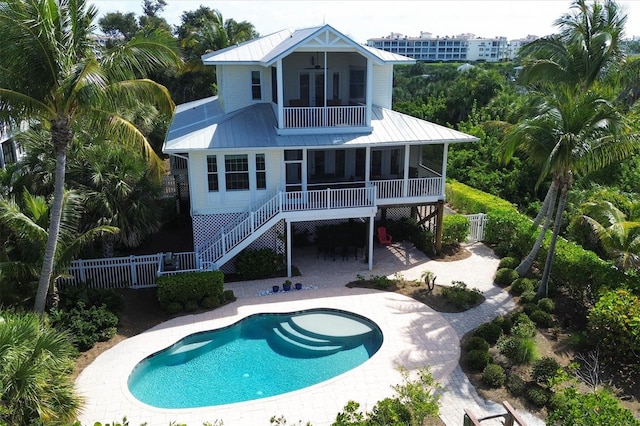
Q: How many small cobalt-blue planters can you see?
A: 3